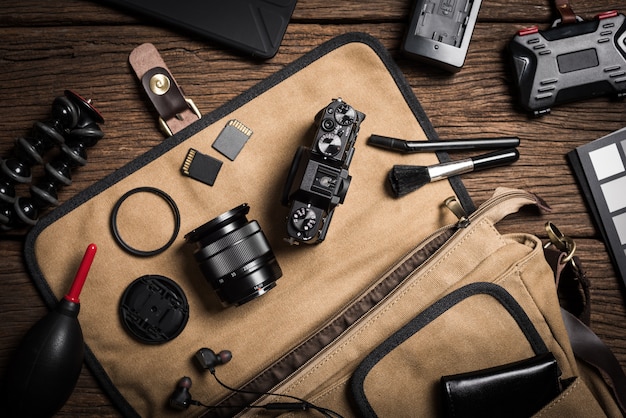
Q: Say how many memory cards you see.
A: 2